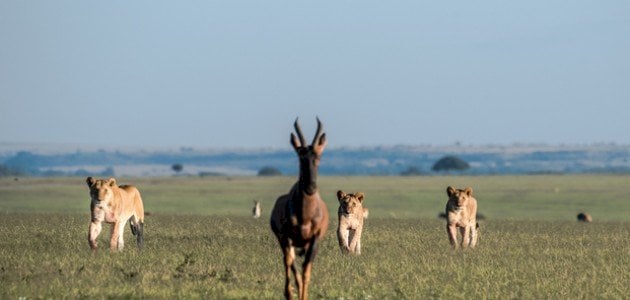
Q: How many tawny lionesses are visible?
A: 3